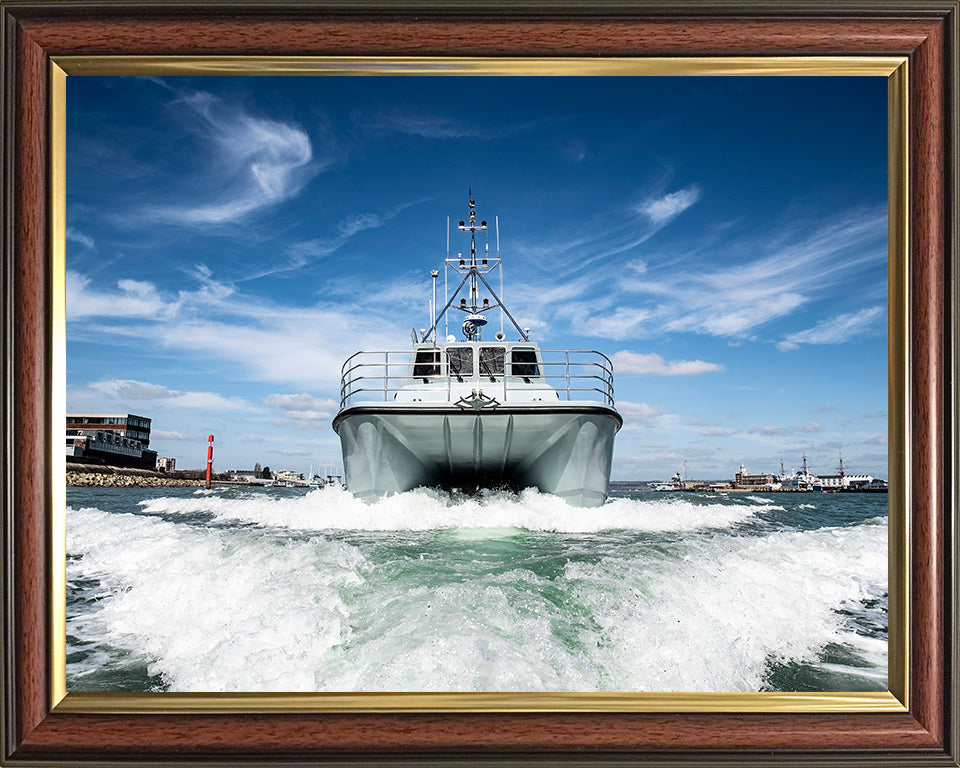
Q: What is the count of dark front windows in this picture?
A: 4